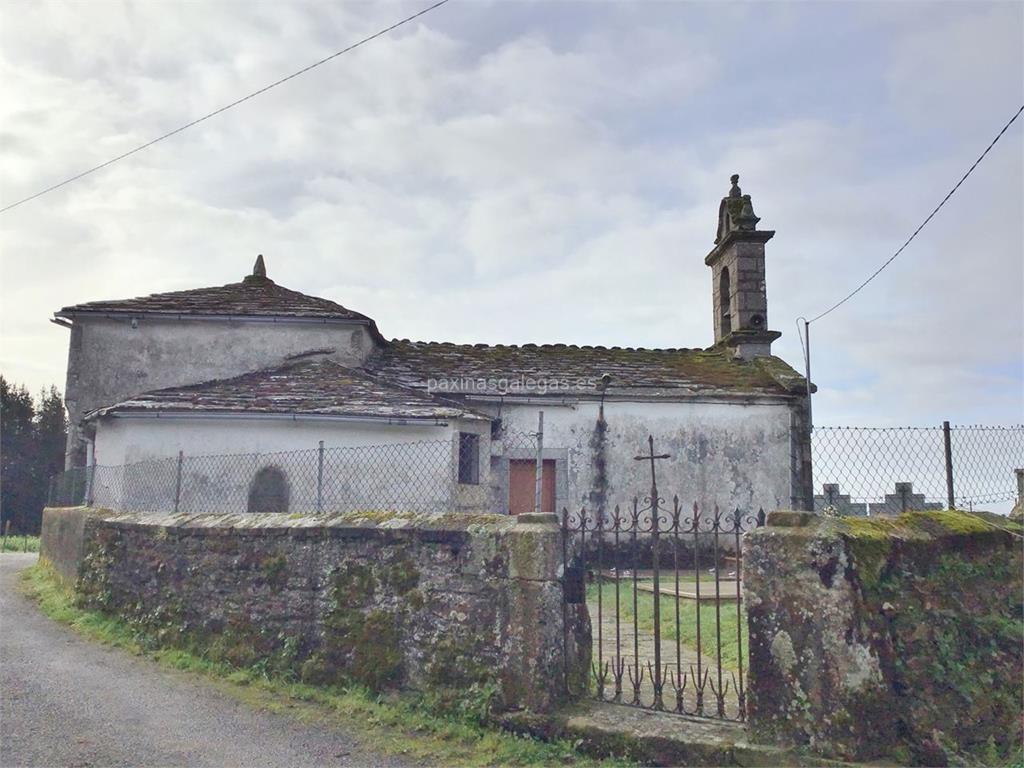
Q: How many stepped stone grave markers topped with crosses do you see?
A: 2